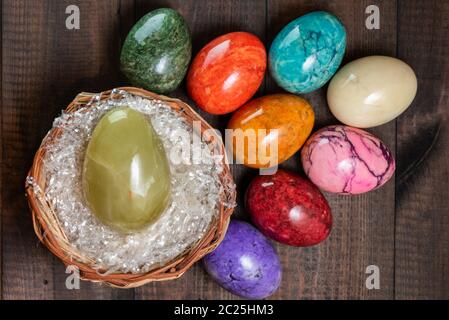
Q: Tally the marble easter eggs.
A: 9